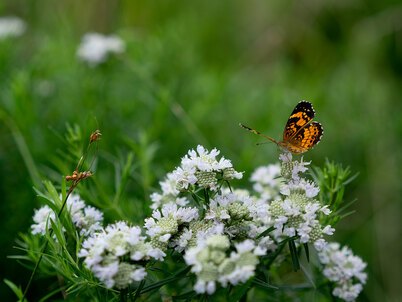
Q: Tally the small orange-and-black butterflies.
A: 1